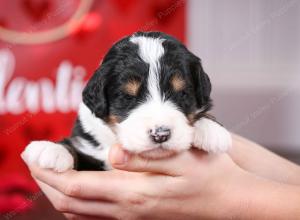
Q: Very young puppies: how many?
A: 1